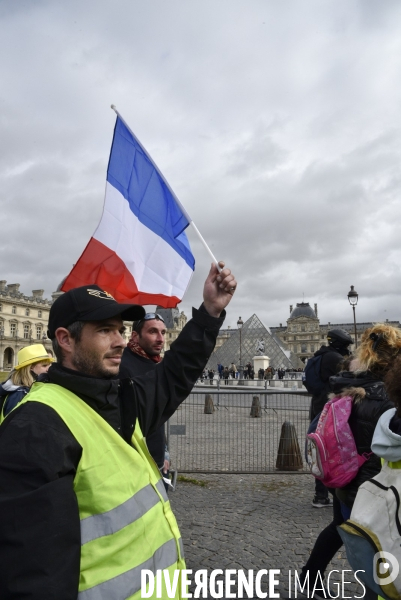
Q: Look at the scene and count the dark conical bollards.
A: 3